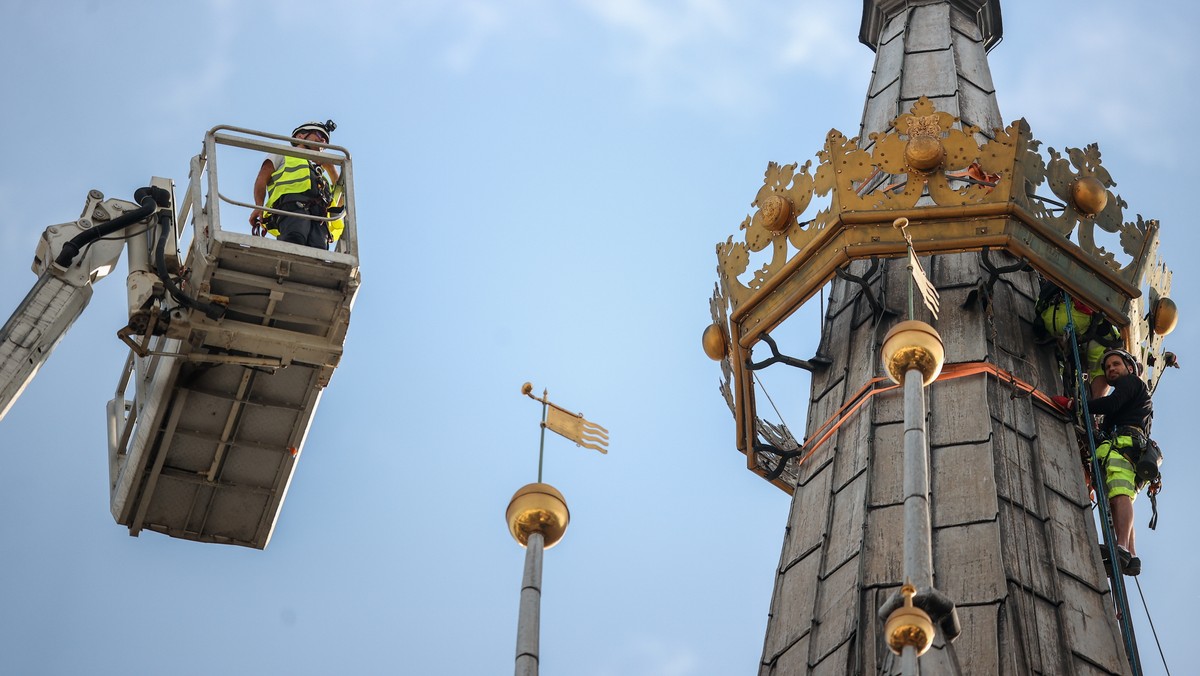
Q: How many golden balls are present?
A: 8